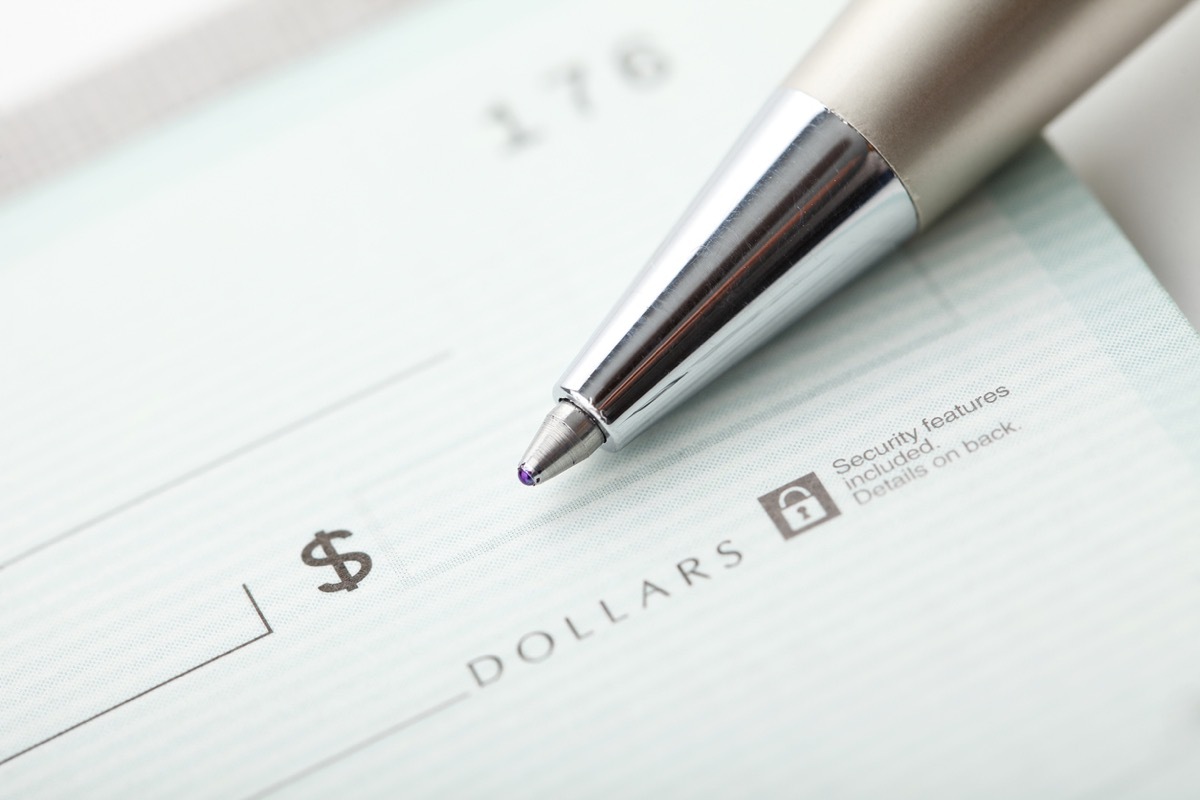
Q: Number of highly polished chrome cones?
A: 1